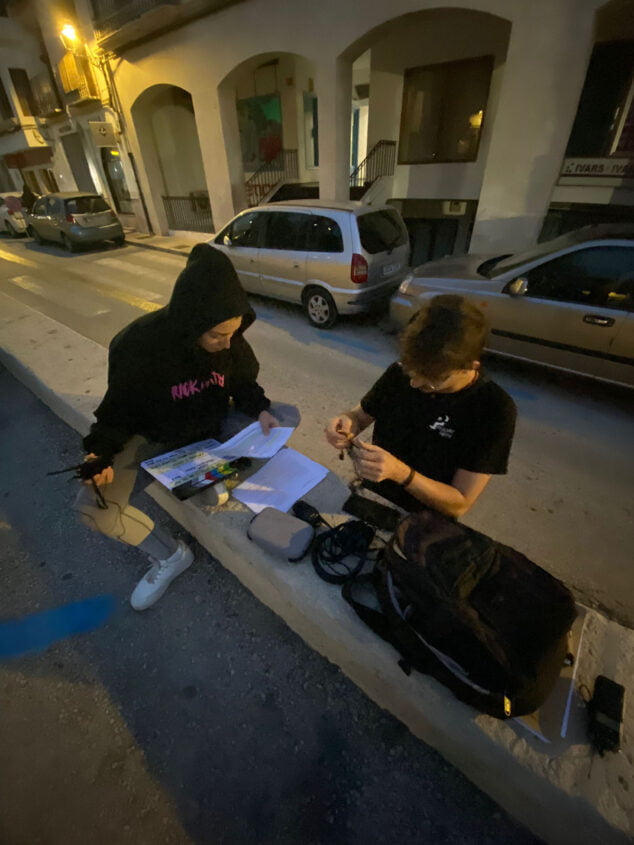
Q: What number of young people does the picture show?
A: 2